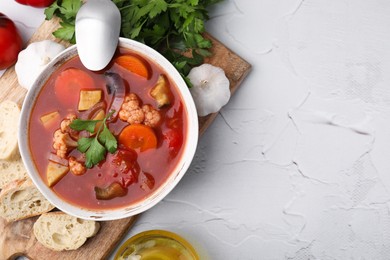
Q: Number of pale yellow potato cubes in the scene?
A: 4